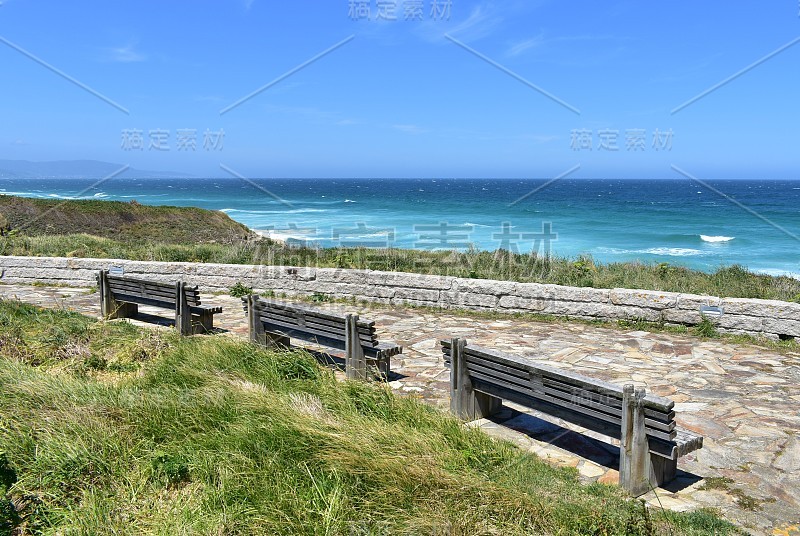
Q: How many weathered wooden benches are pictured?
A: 3